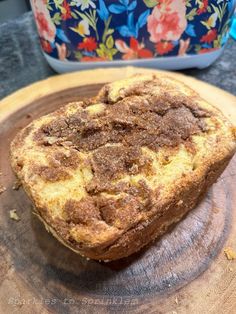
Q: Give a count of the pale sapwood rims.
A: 1